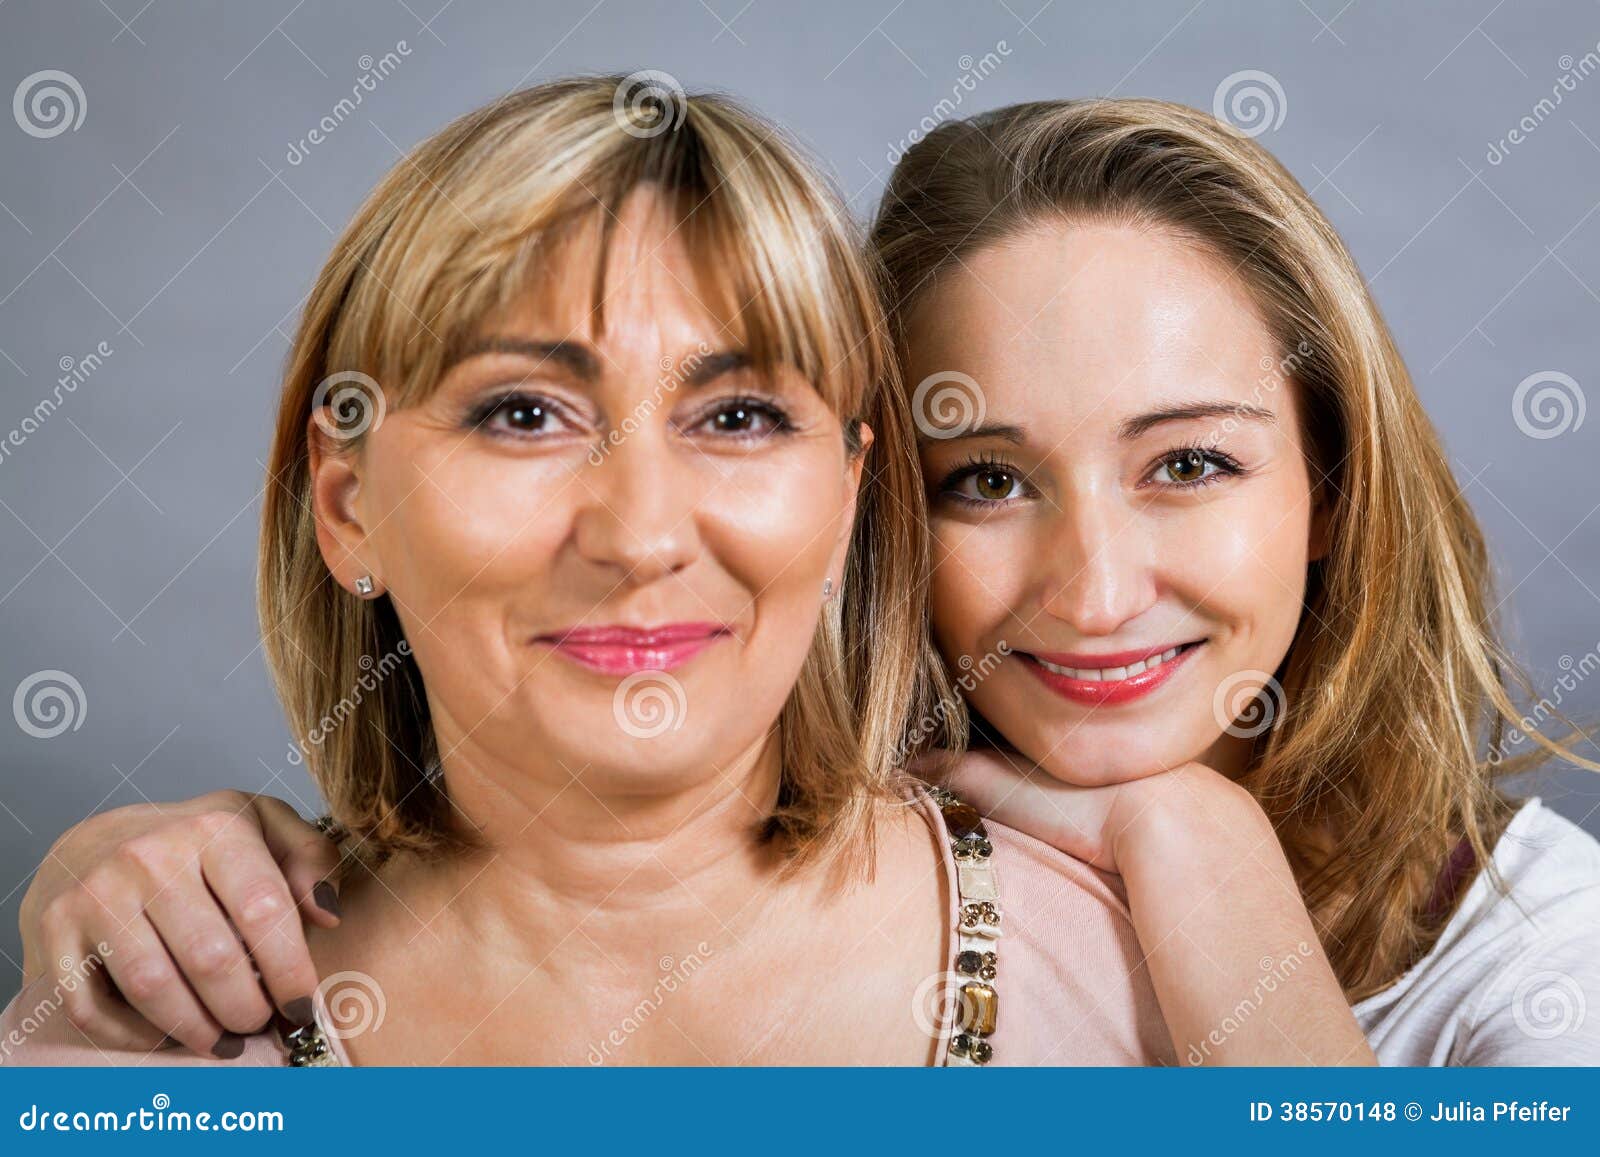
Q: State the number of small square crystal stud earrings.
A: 2